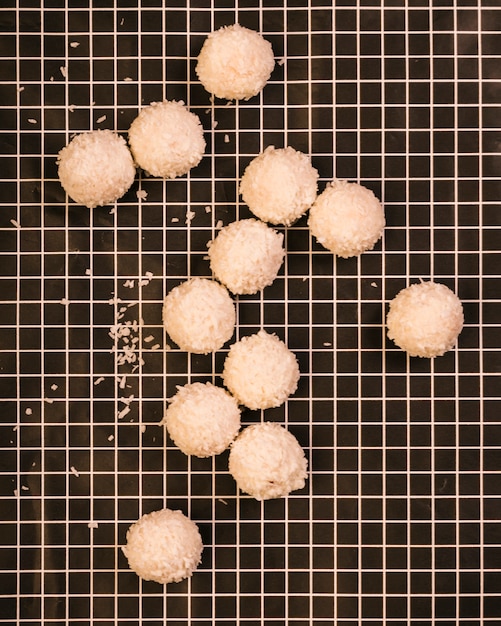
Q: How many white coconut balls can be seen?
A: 12